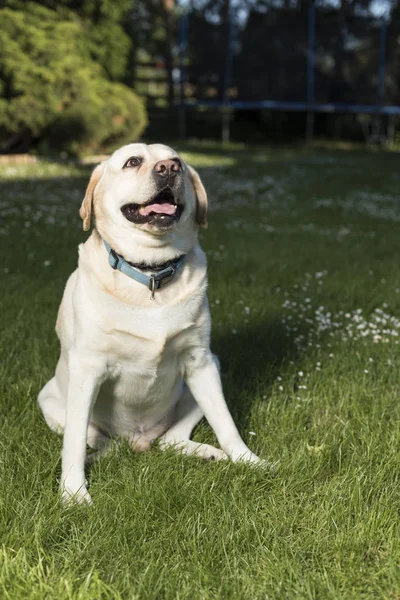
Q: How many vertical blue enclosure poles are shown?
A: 4